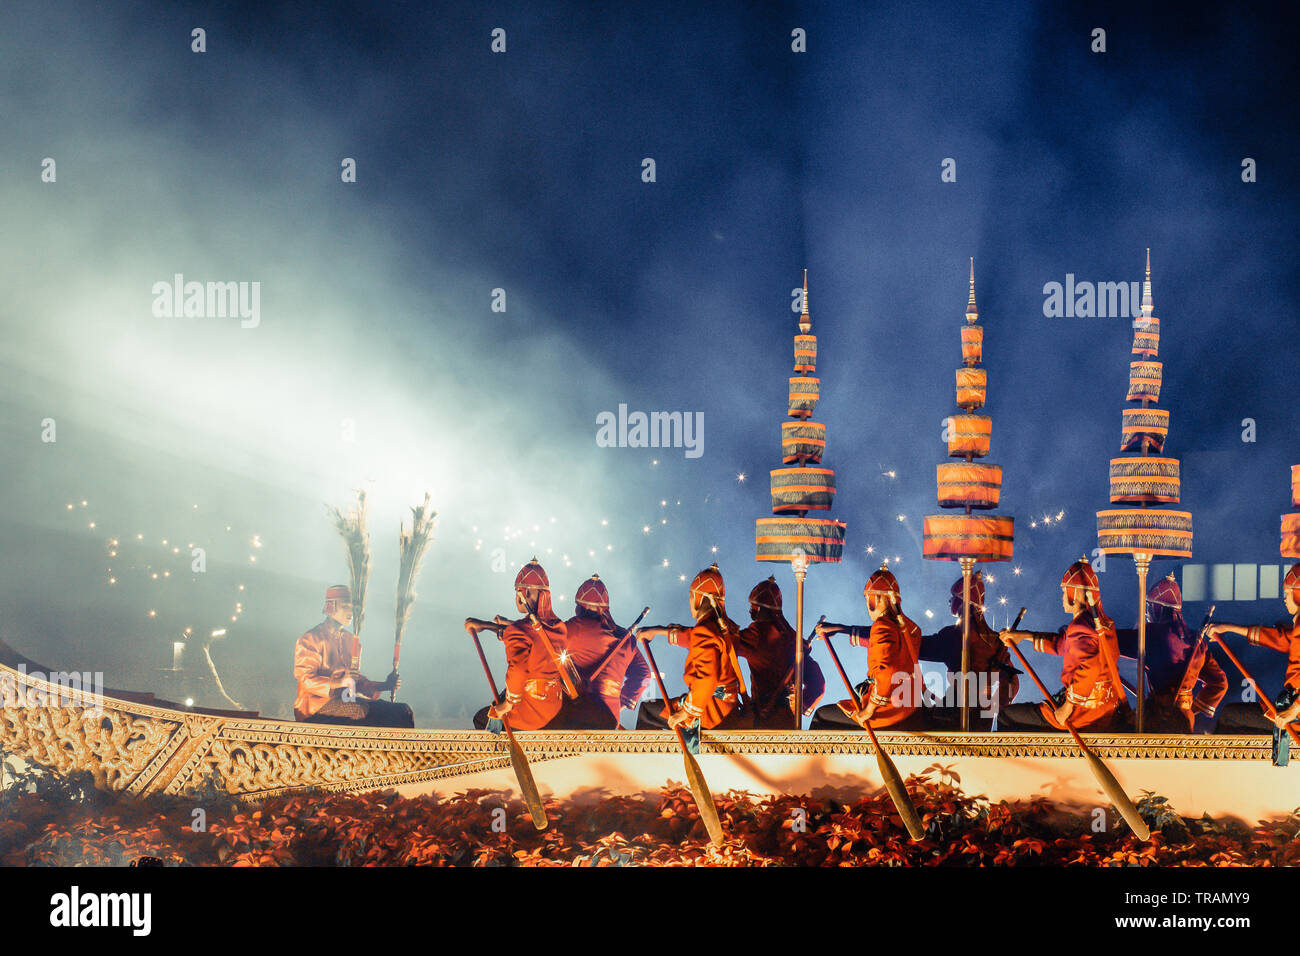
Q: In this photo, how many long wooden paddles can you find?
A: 5